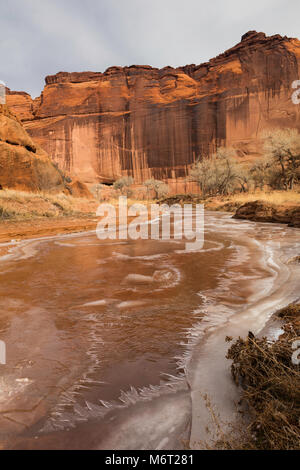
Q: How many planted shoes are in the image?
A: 0